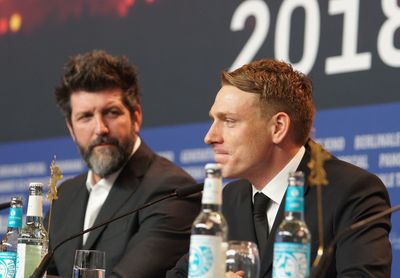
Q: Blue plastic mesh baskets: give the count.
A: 0